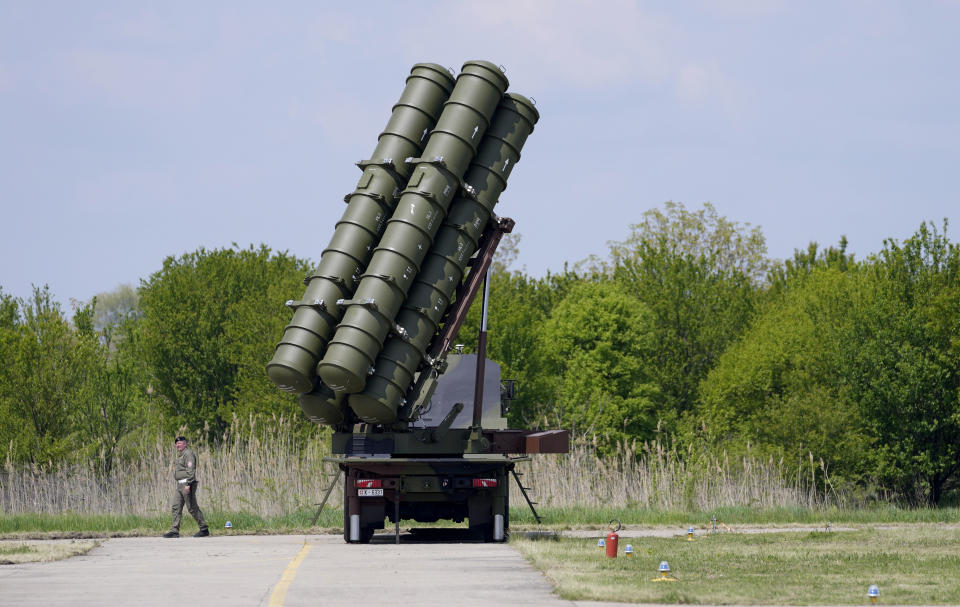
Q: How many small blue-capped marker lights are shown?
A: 6